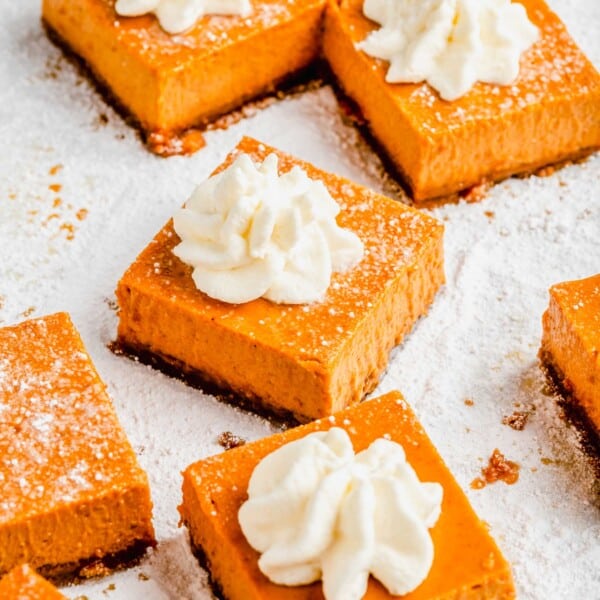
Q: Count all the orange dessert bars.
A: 7